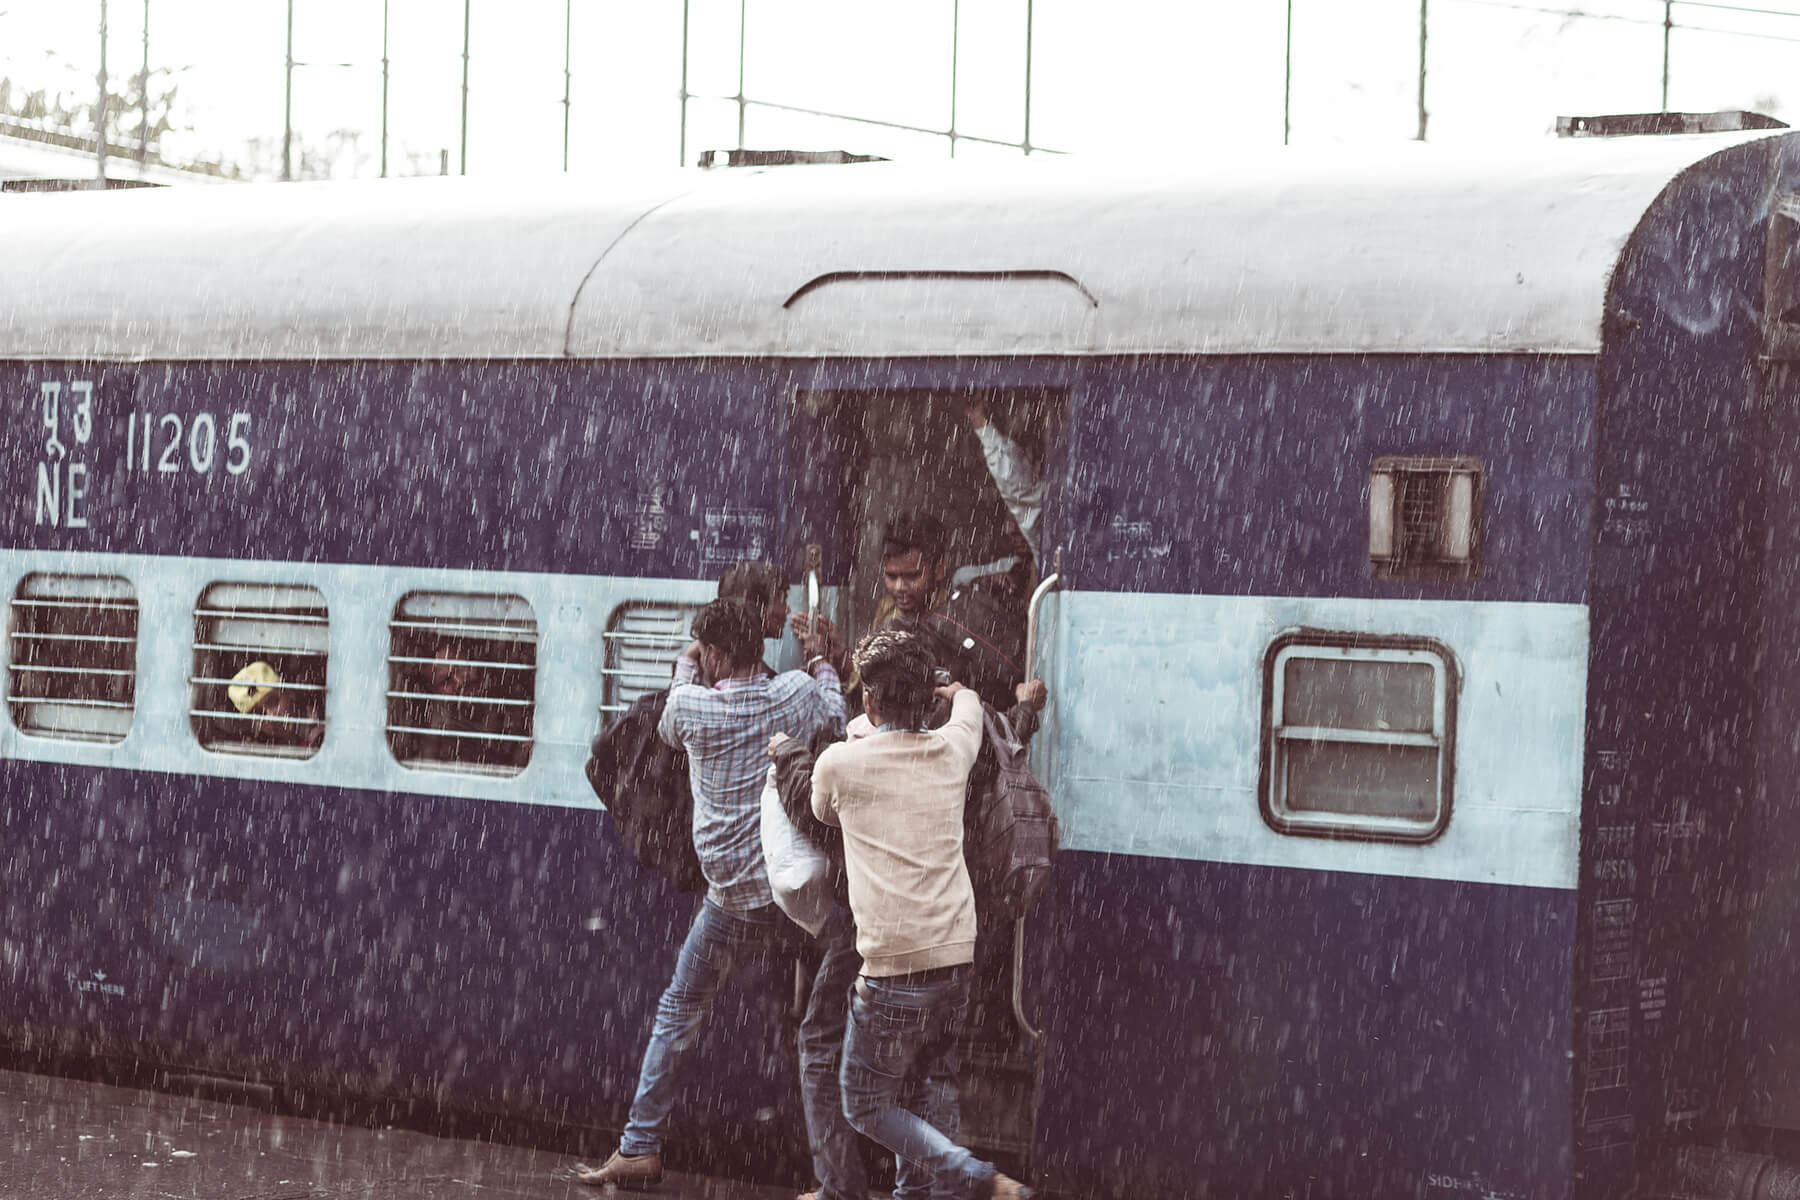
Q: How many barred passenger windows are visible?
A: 4